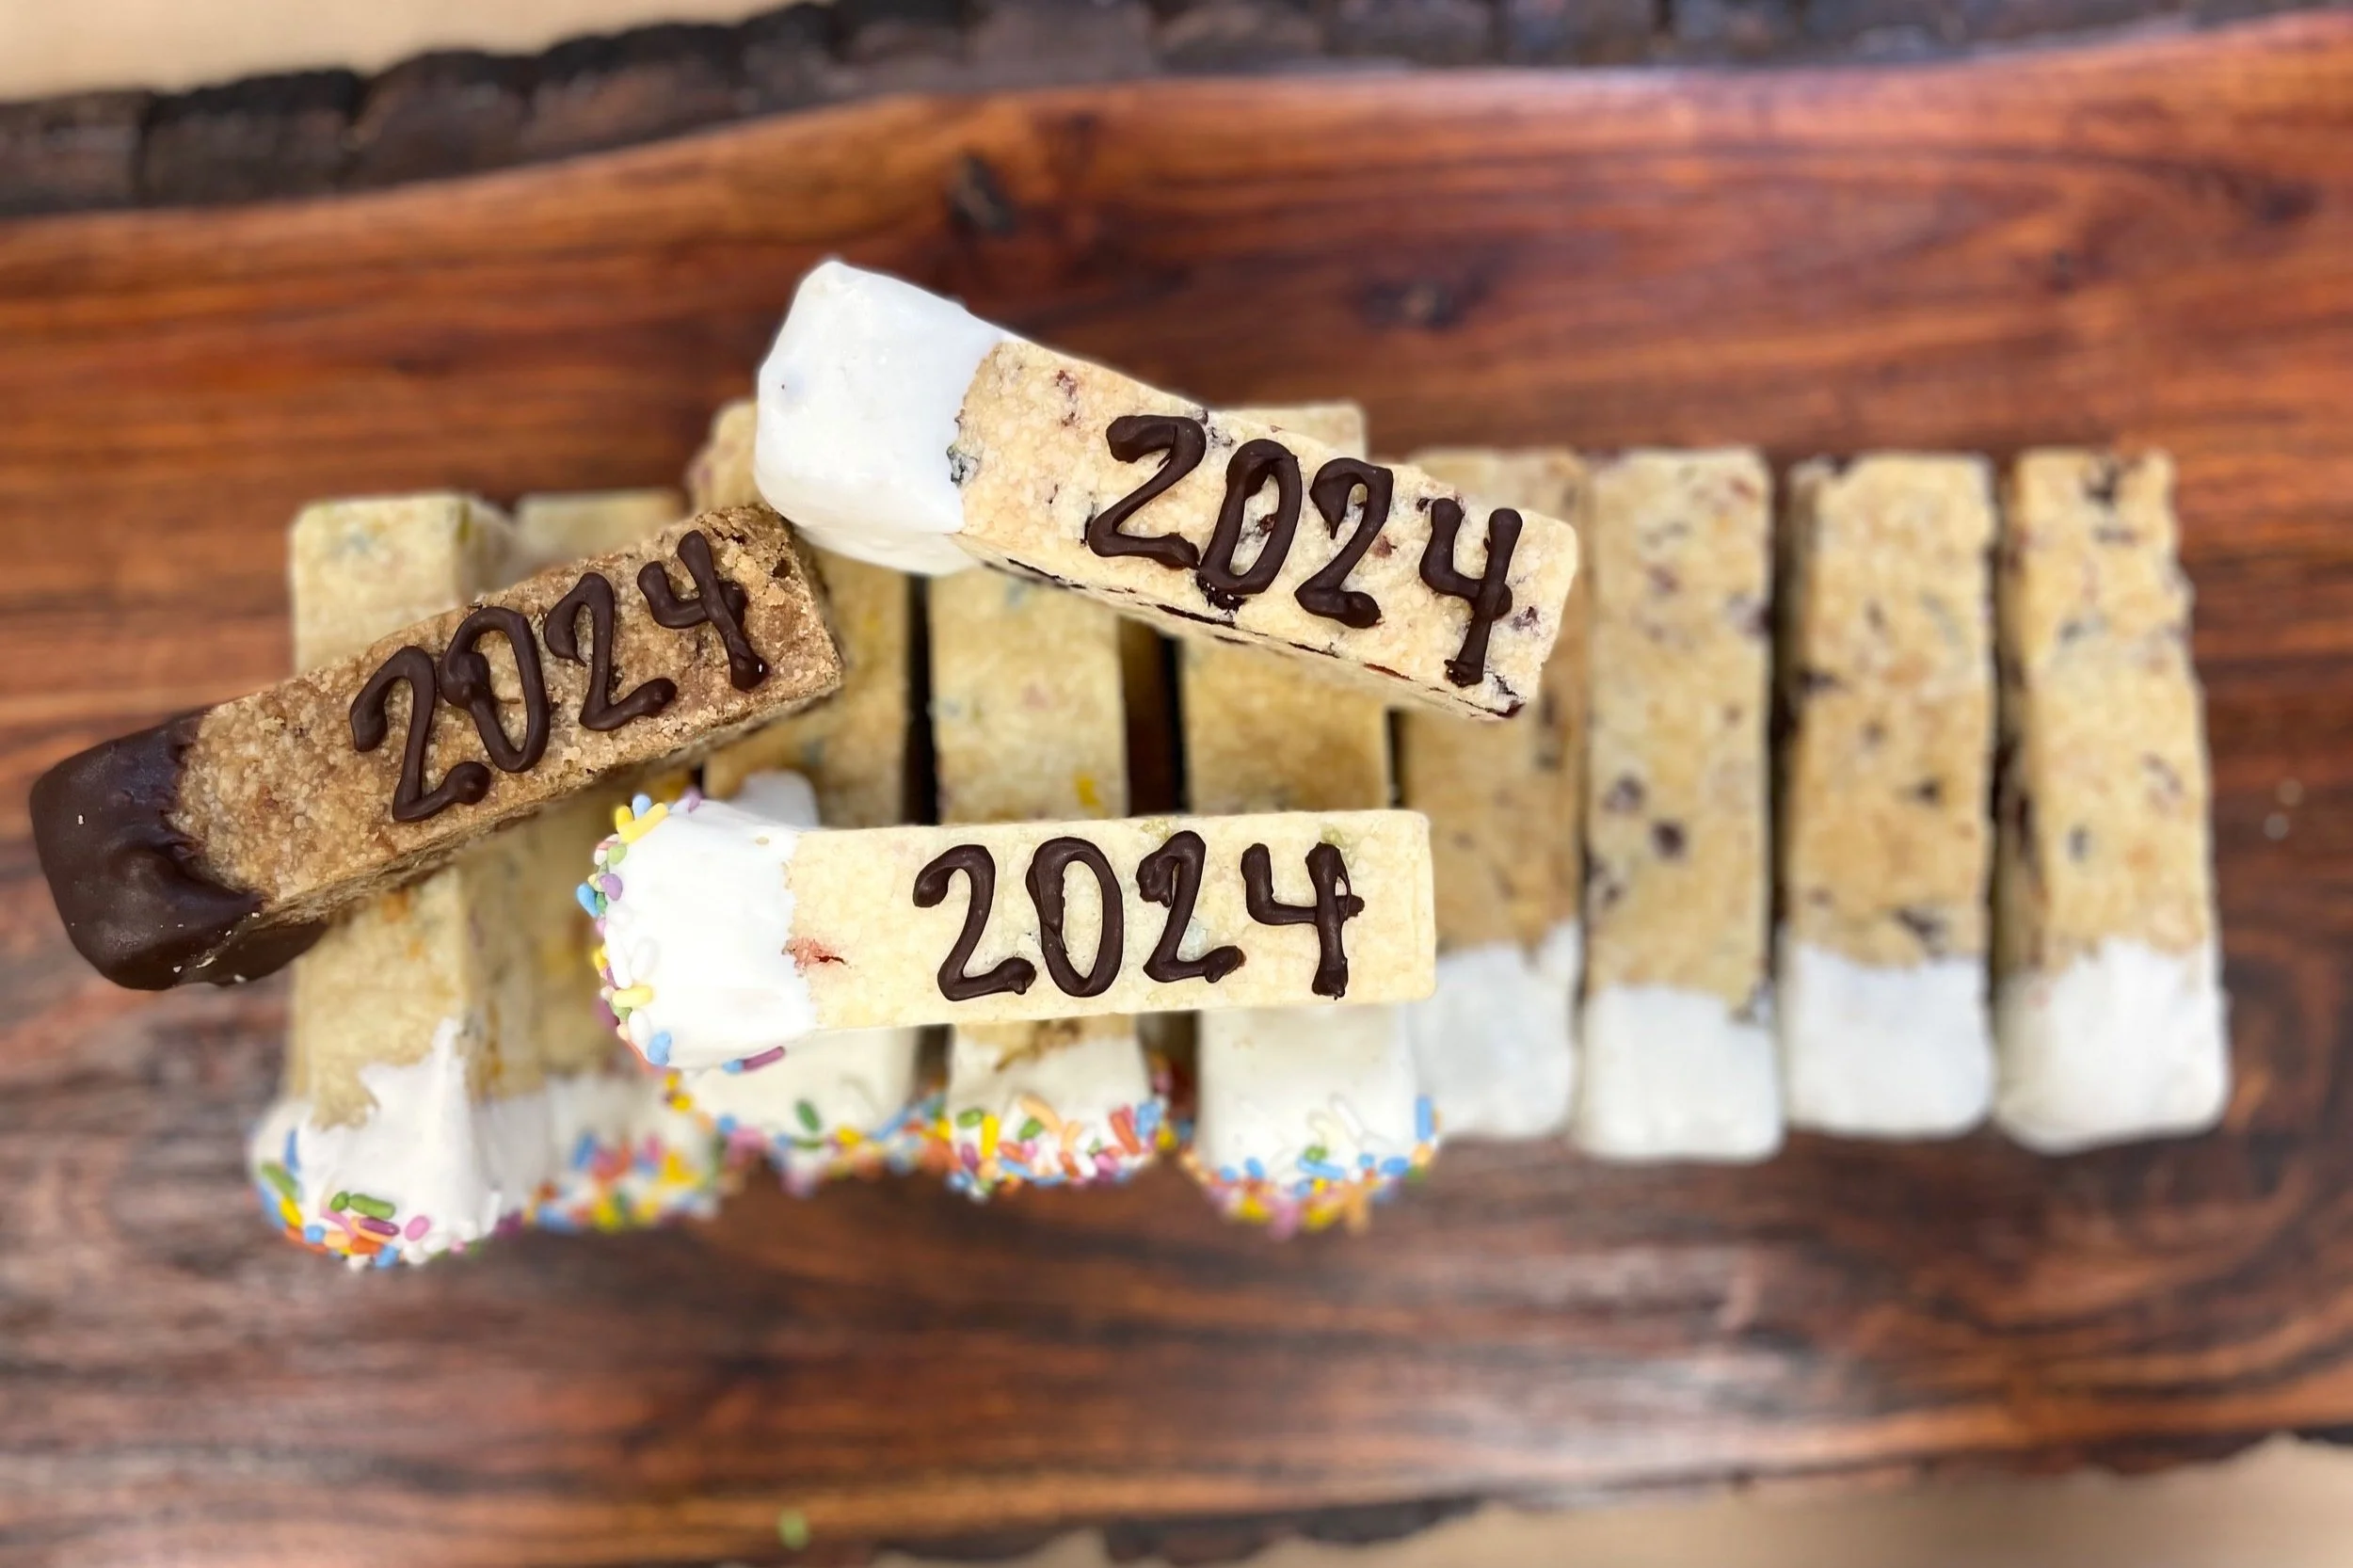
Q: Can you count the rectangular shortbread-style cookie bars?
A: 12